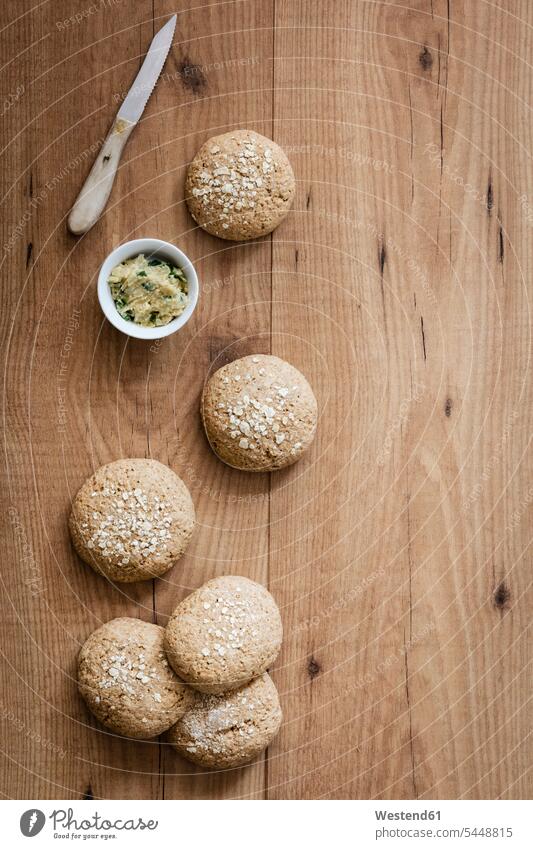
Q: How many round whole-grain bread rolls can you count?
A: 6